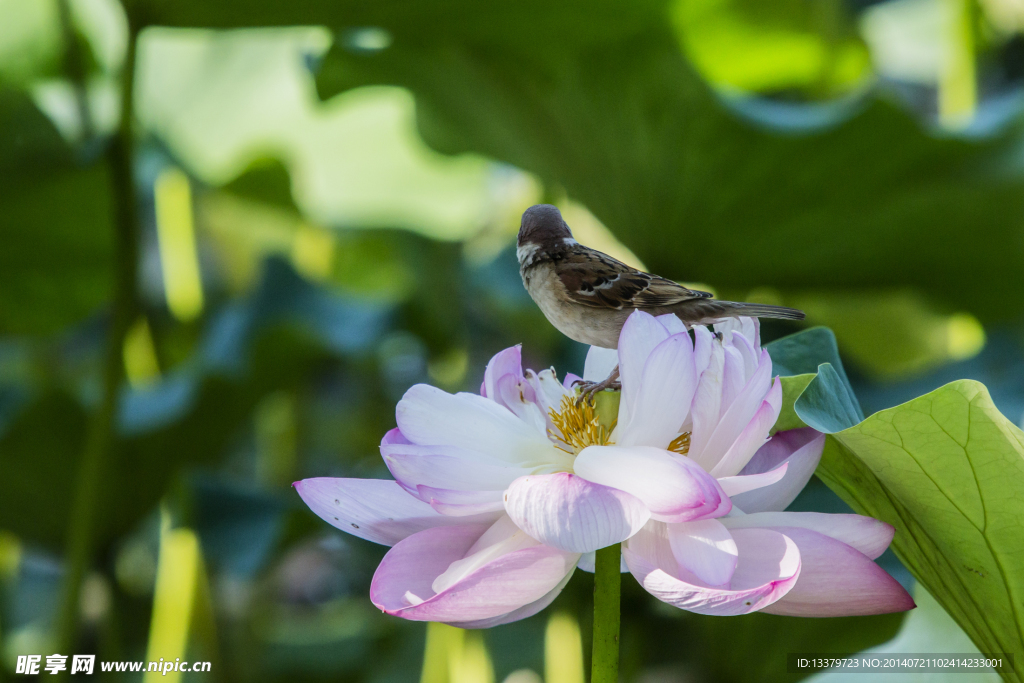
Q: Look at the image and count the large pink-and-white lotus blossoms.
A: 1